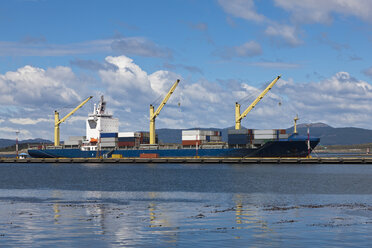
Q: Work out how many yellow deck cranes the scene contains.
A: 3